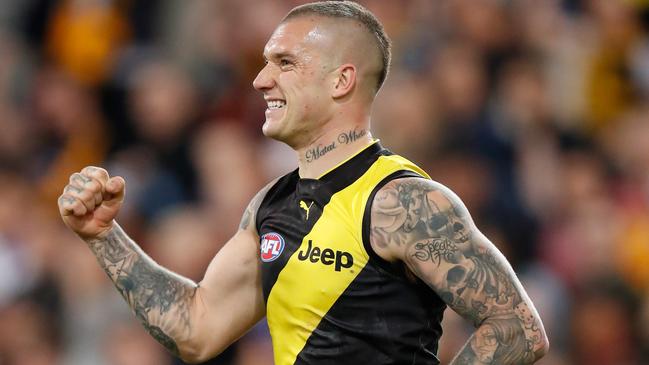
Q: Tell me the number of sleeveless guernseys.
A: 1